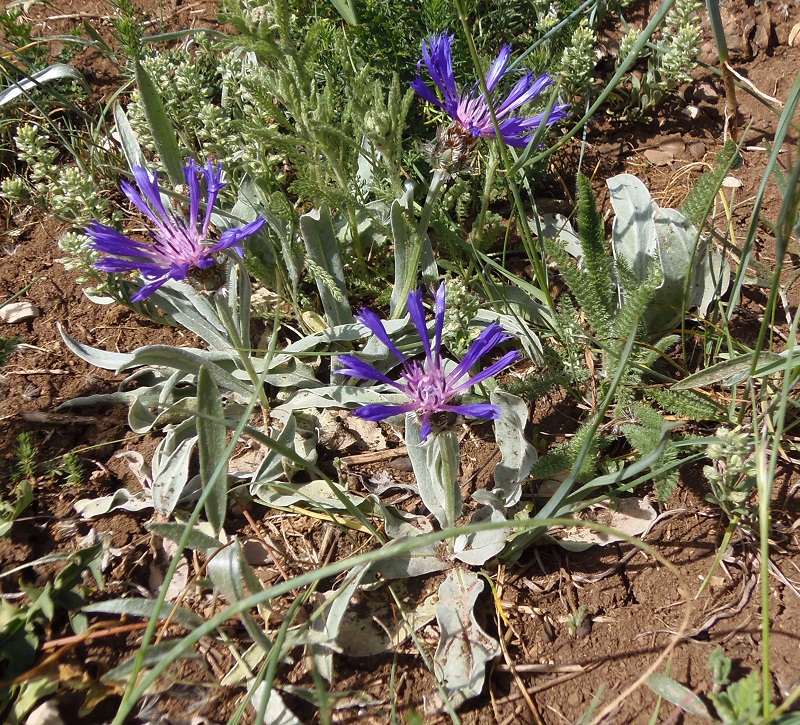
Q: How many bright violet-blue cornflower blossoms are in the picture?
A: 3